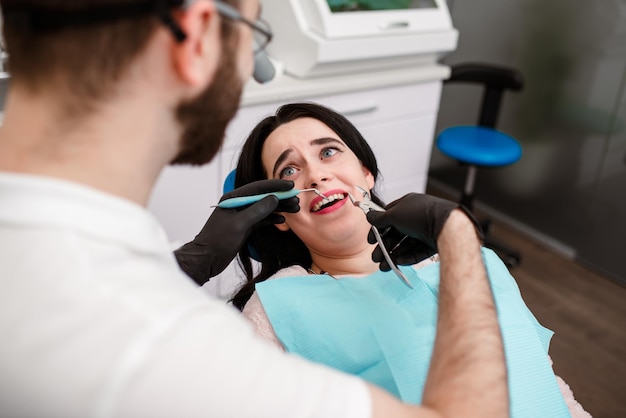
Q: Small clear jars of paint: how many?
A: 0